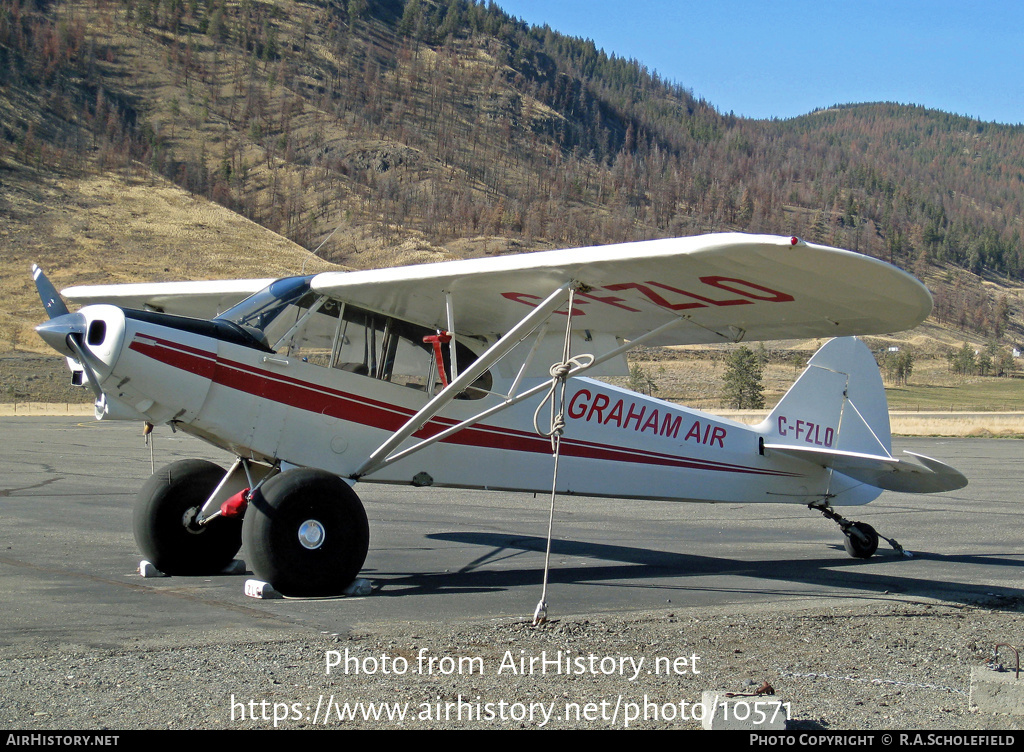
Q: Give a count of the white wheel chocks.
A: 4